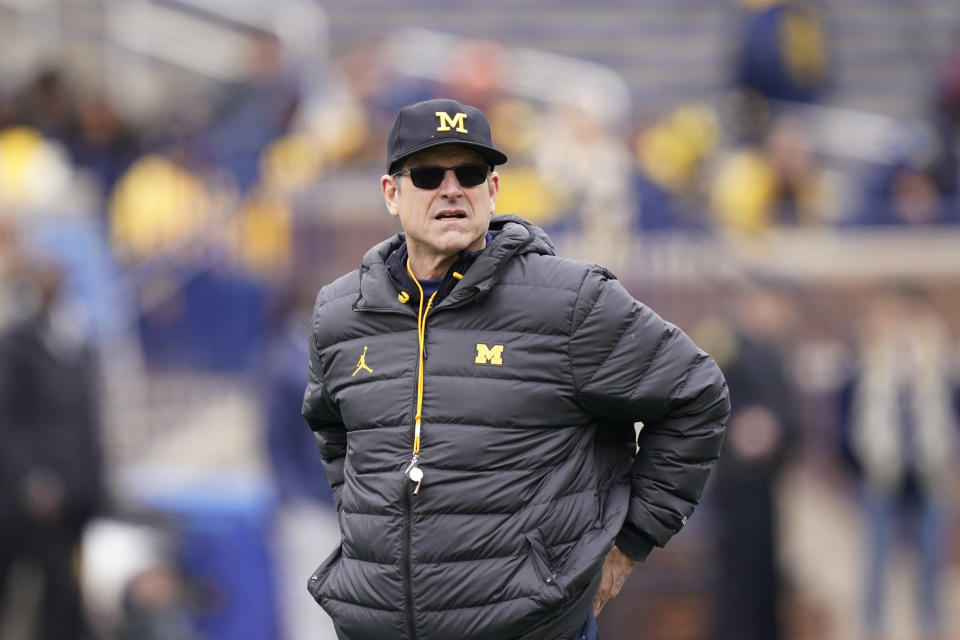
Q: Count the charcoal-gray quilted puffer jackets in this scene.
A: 1